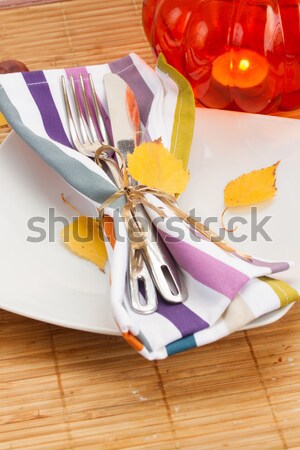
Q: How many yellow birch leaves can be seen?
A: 3